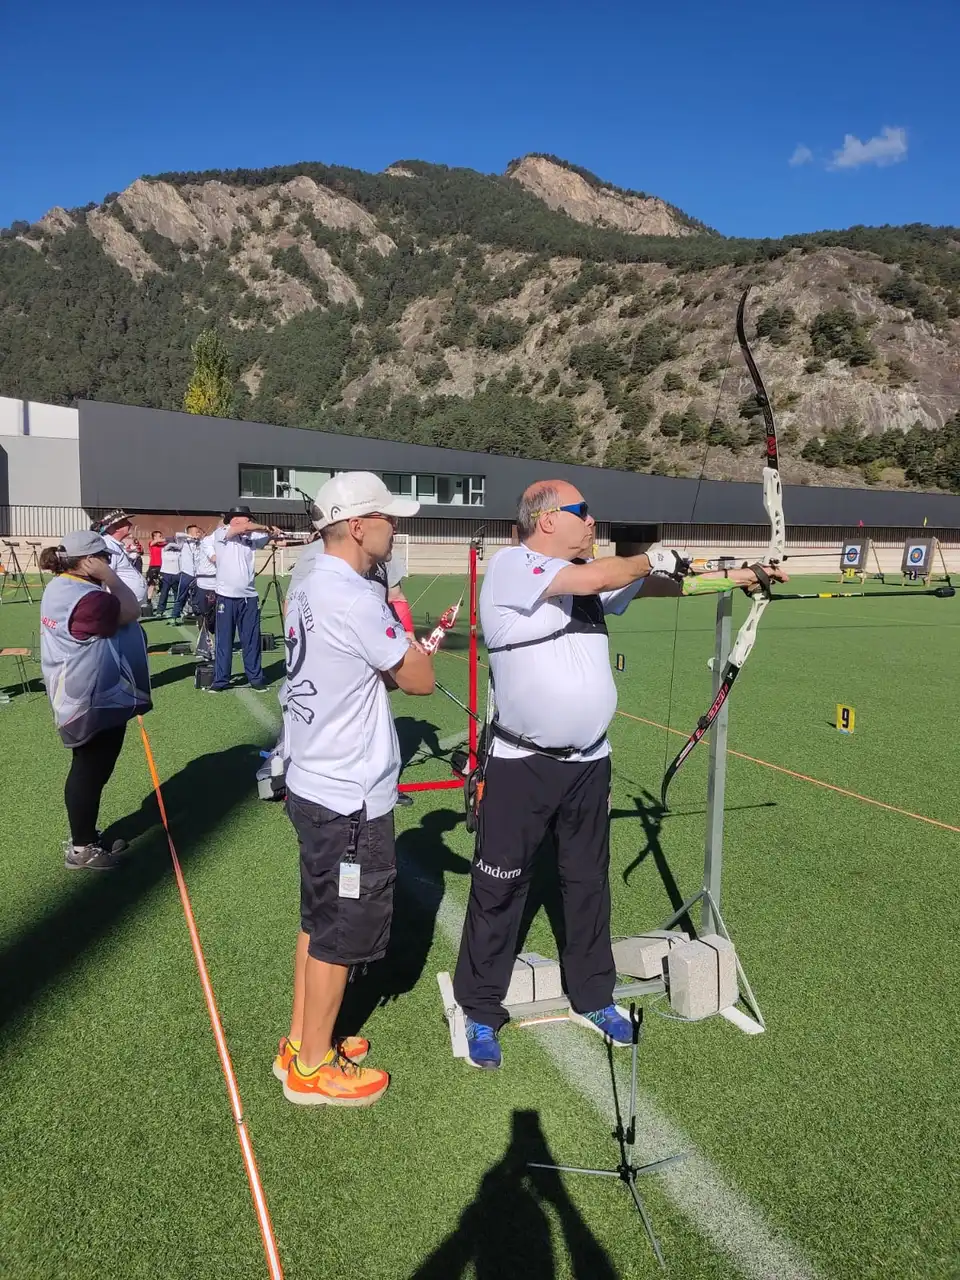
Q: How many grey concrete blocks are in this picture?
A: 3